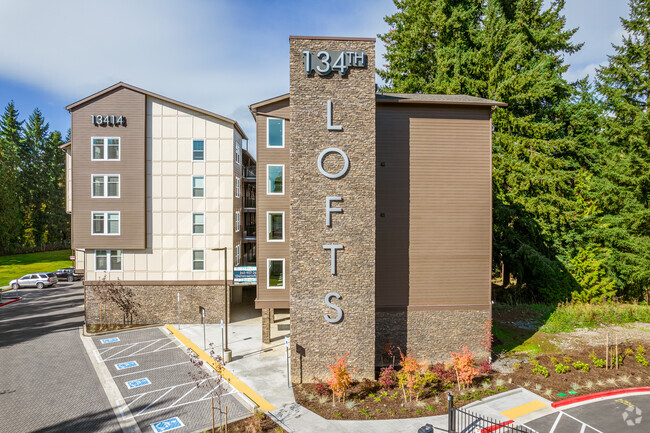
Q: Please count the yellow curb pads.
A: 2